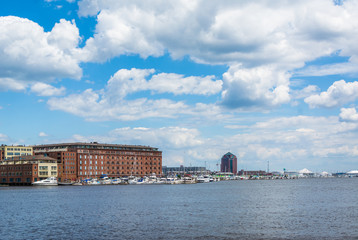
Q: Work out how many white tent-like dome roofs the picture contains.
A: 3